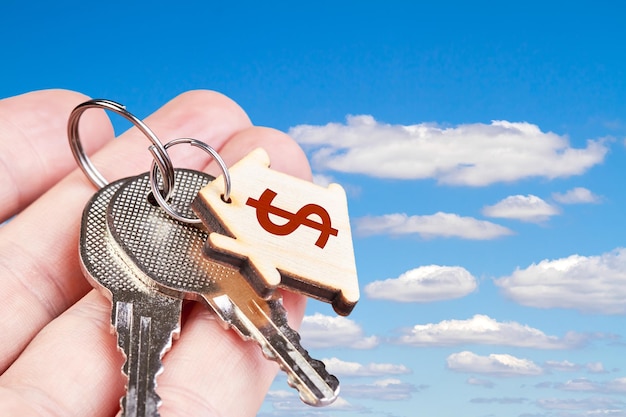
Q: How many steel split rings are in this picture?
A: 2